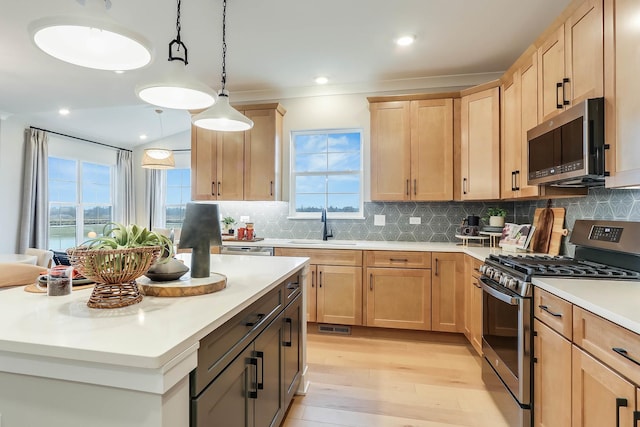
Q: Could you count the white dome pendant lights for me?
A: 3